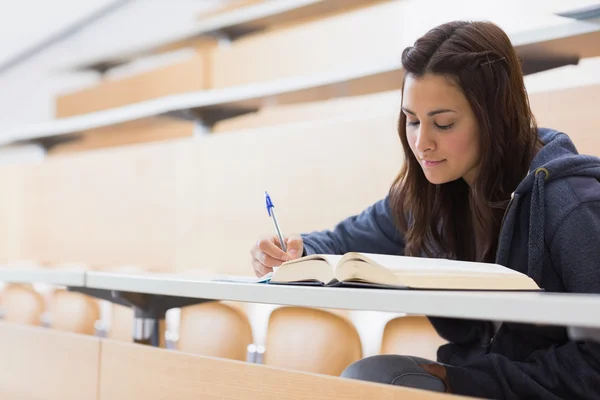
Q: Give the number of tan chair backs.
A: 6